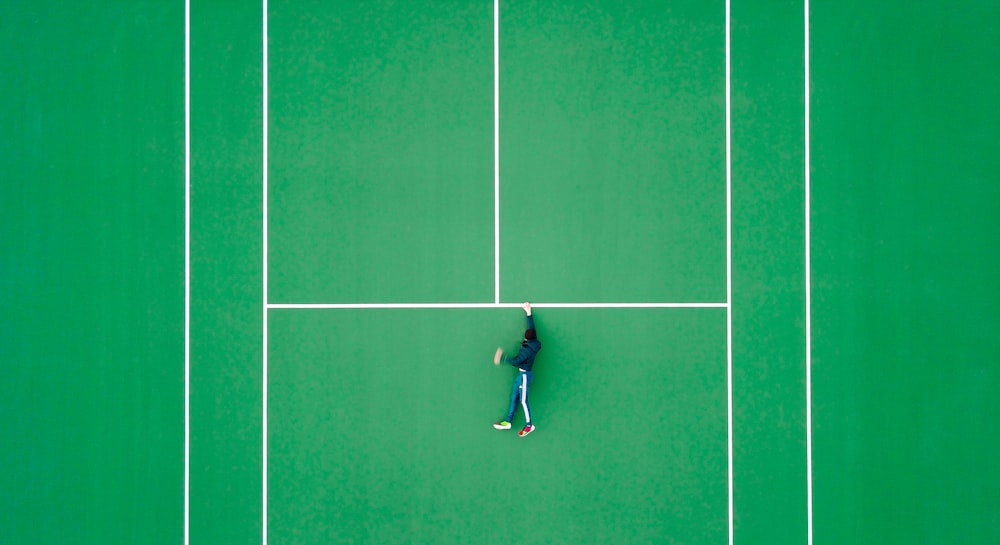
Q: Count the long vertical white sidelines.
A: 4